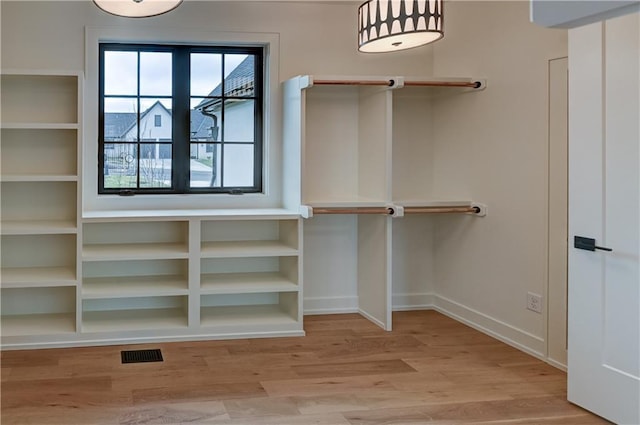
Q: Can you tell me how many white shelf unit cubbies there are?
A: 11